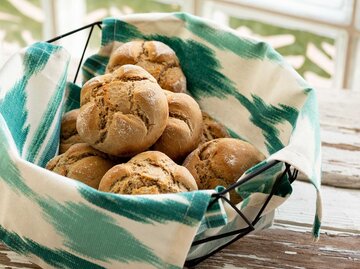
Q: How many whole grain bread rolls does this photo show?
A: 8